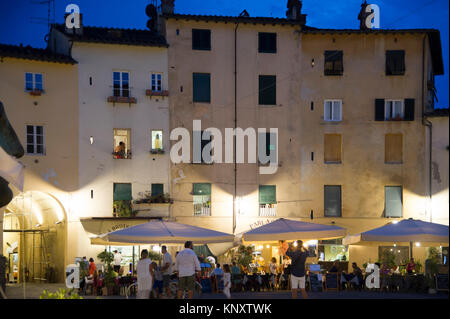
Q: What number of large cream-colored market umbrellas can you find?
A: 3